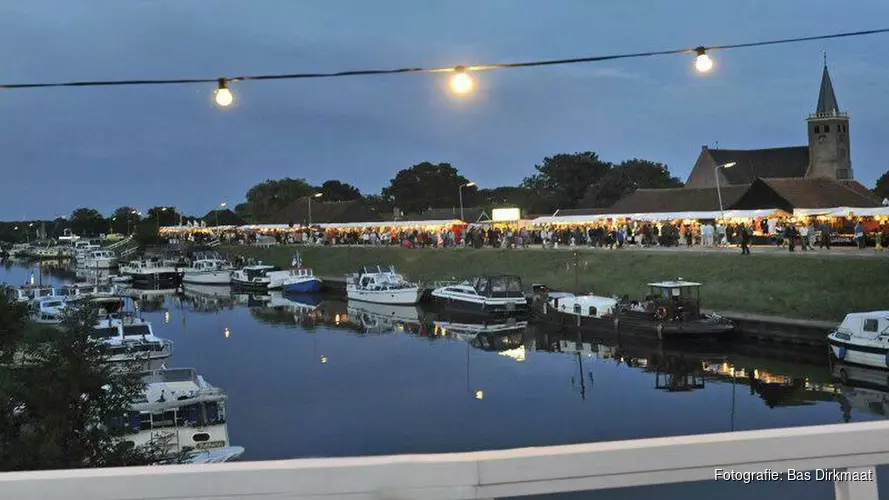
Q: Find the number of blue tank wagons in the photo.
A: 0